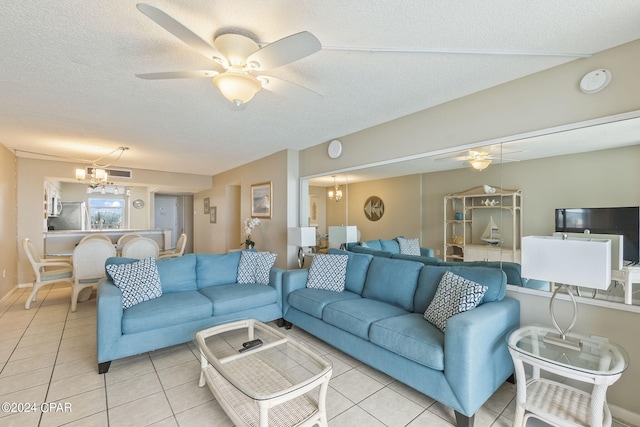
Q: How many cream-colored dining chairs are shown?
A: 6